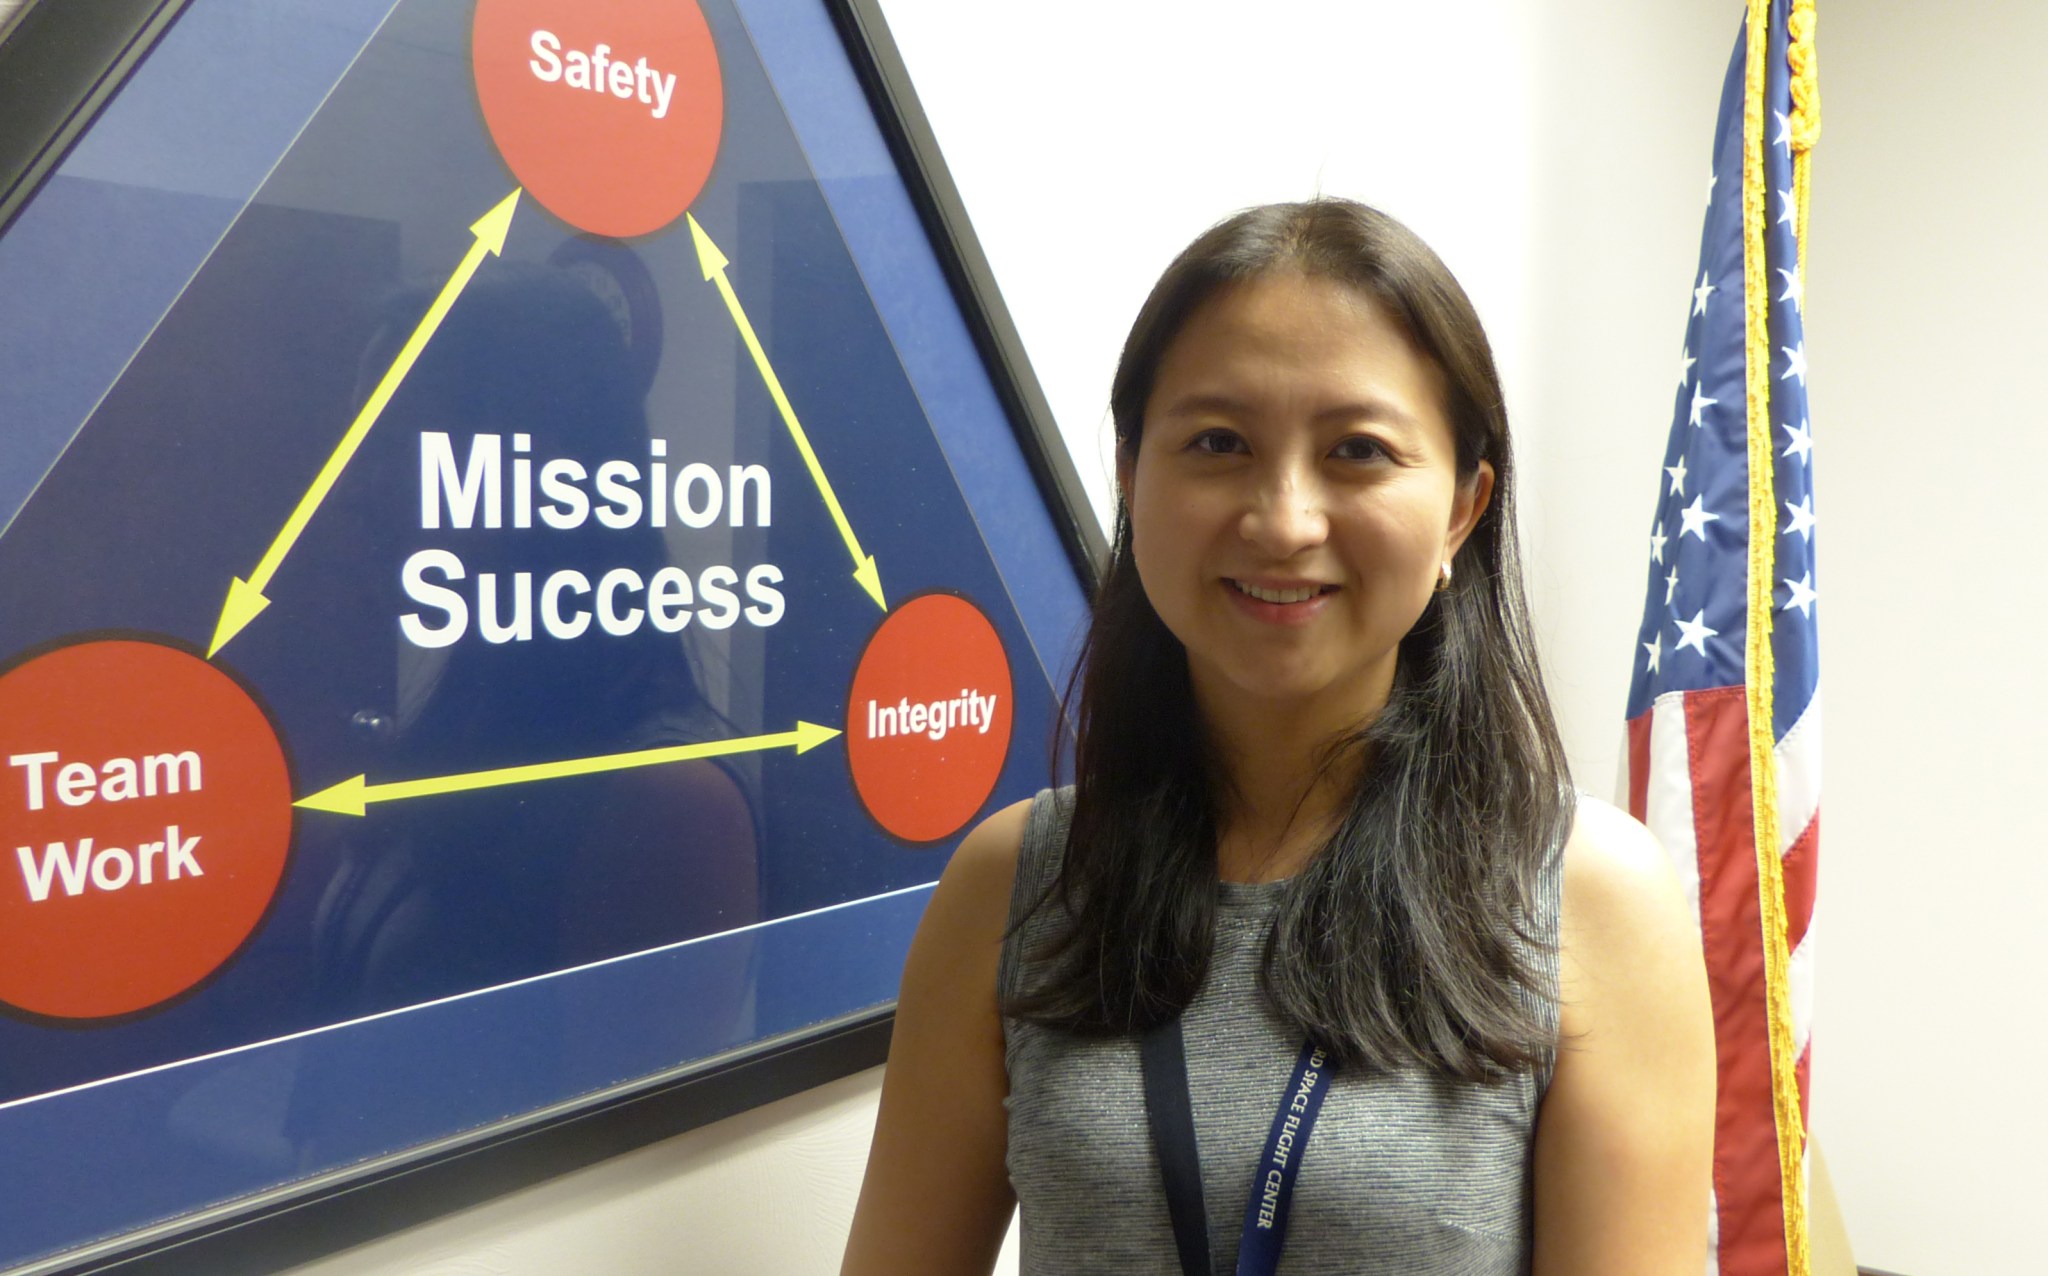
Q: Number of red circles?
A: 3